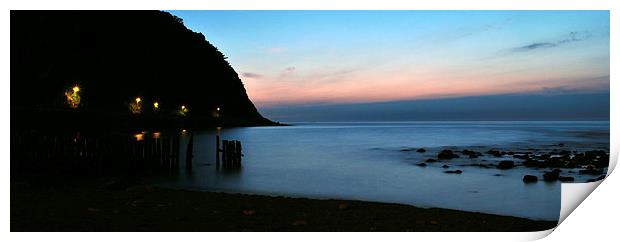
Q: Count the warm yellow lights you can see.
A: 5